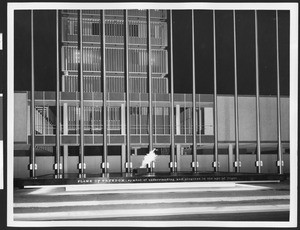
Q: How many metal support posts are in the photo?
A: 12